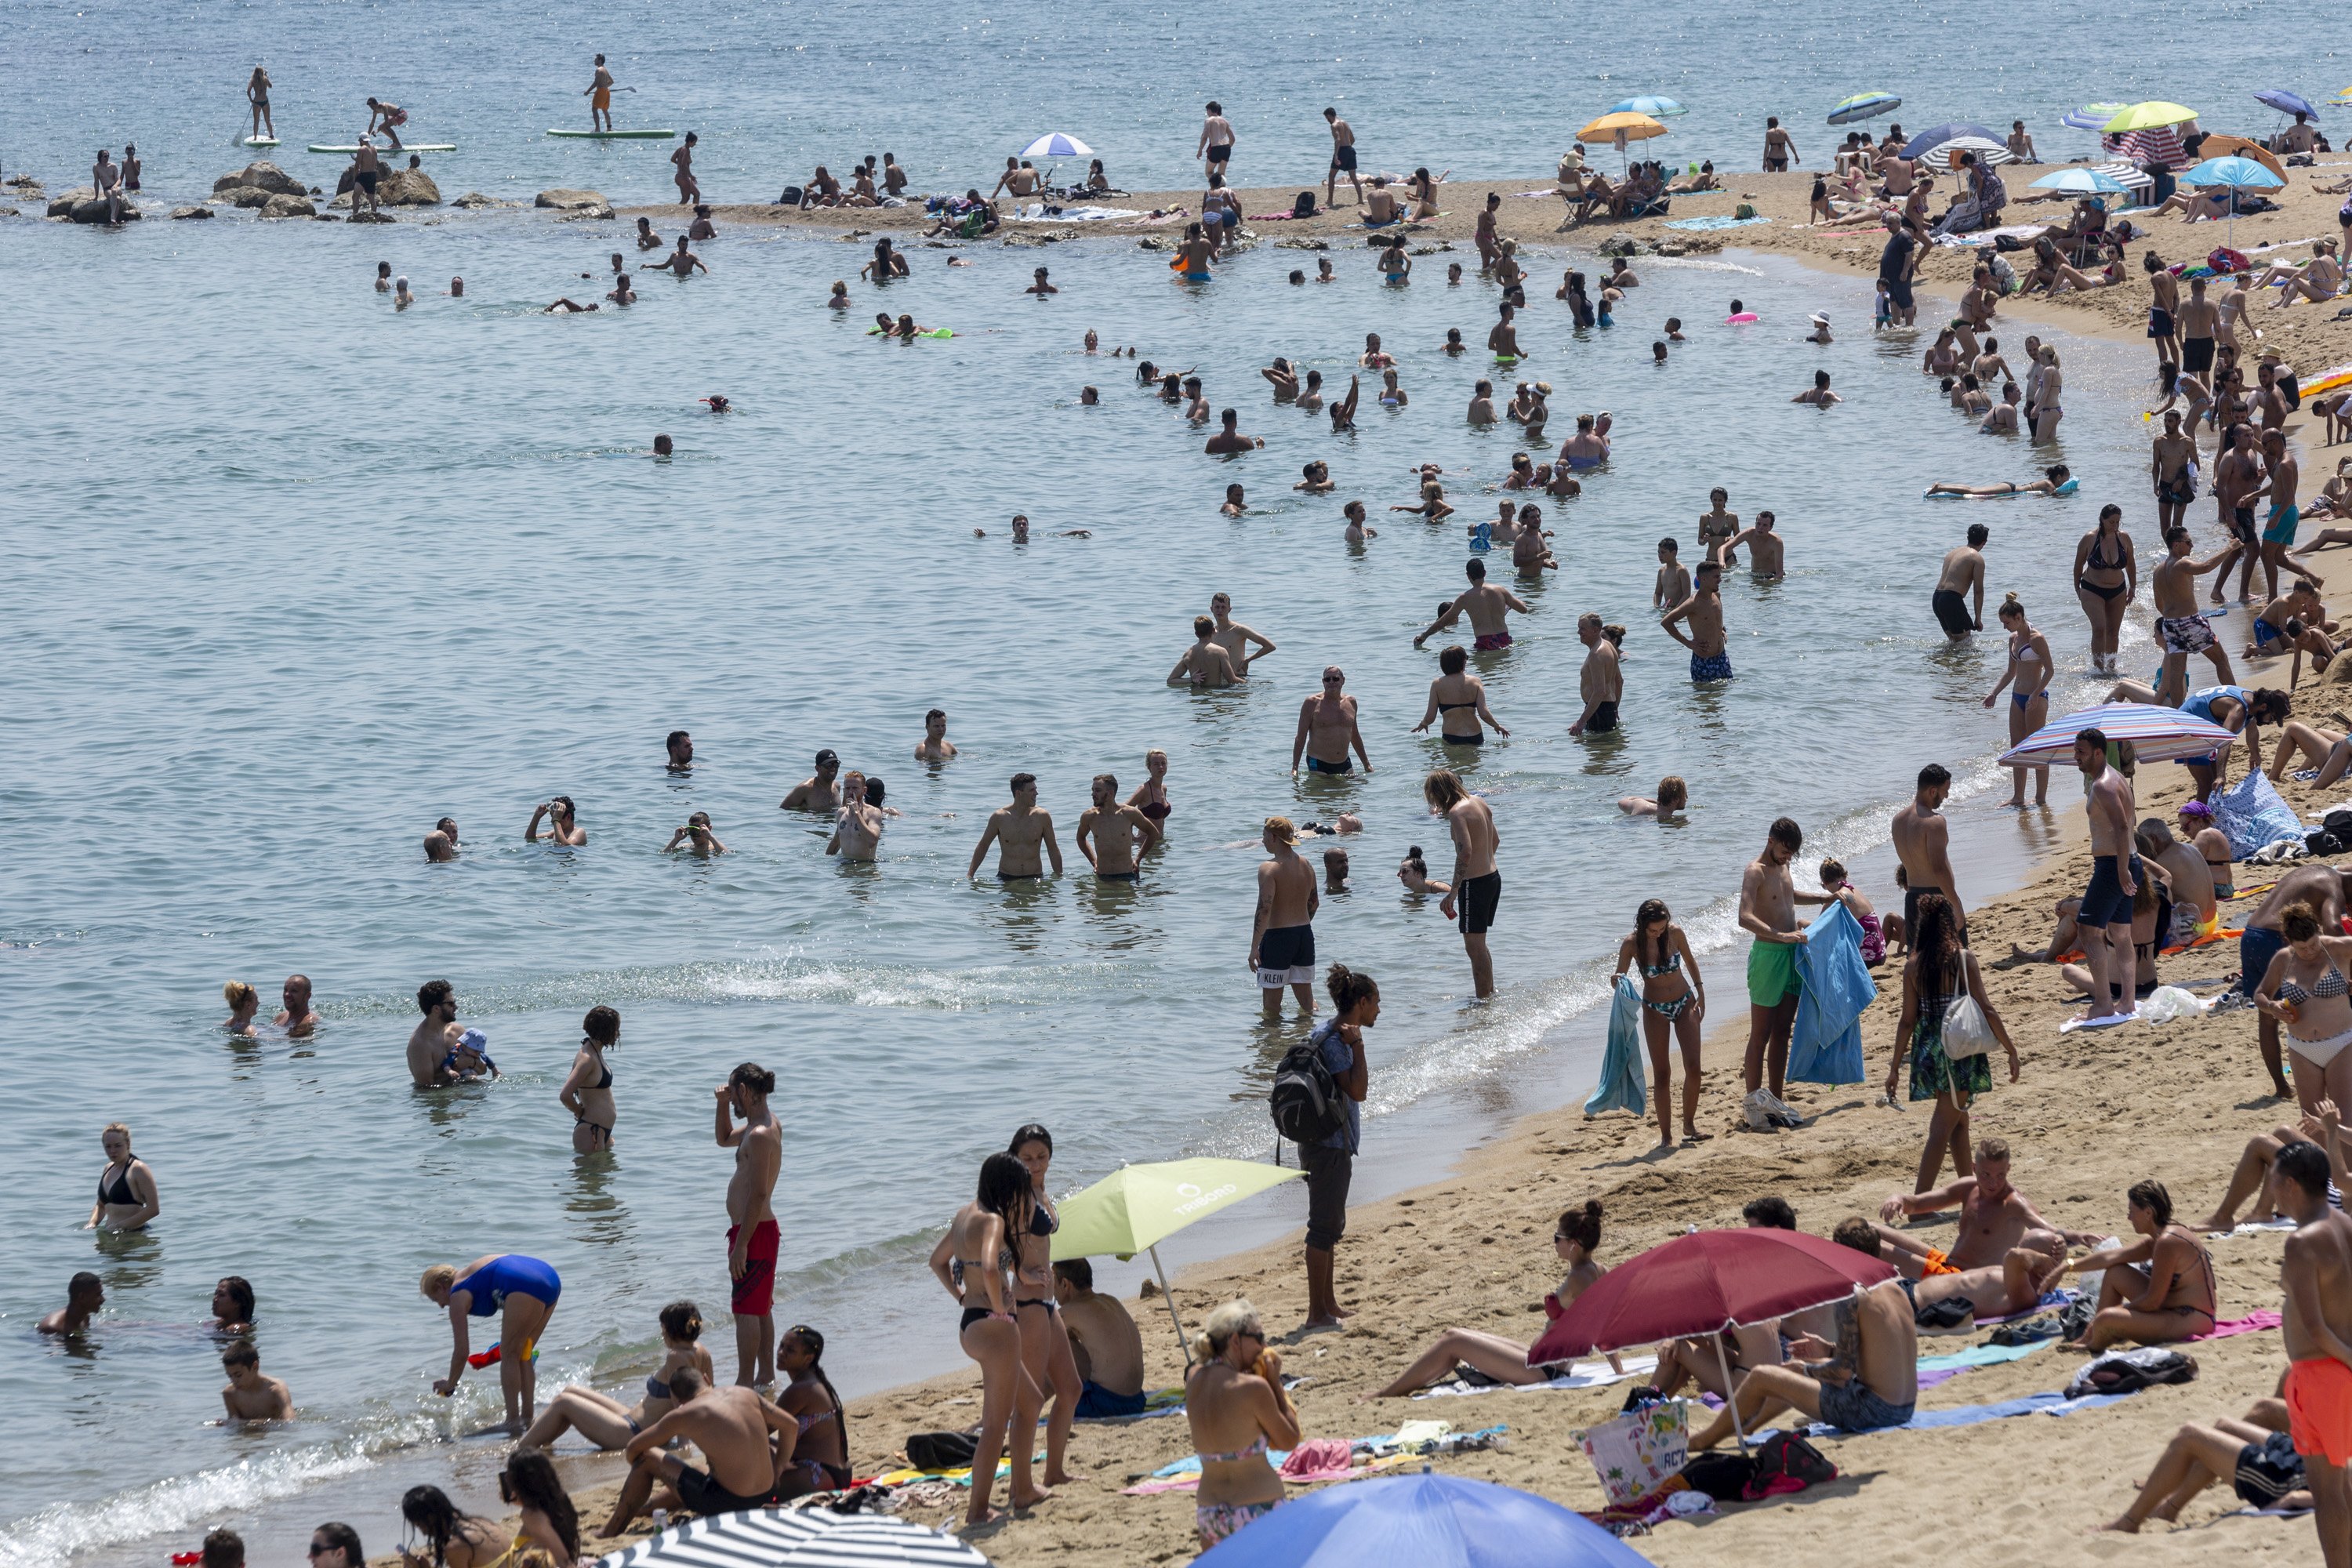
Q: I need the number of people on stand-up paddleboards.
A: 3